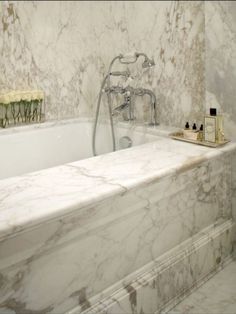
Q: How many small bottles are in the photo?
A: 3